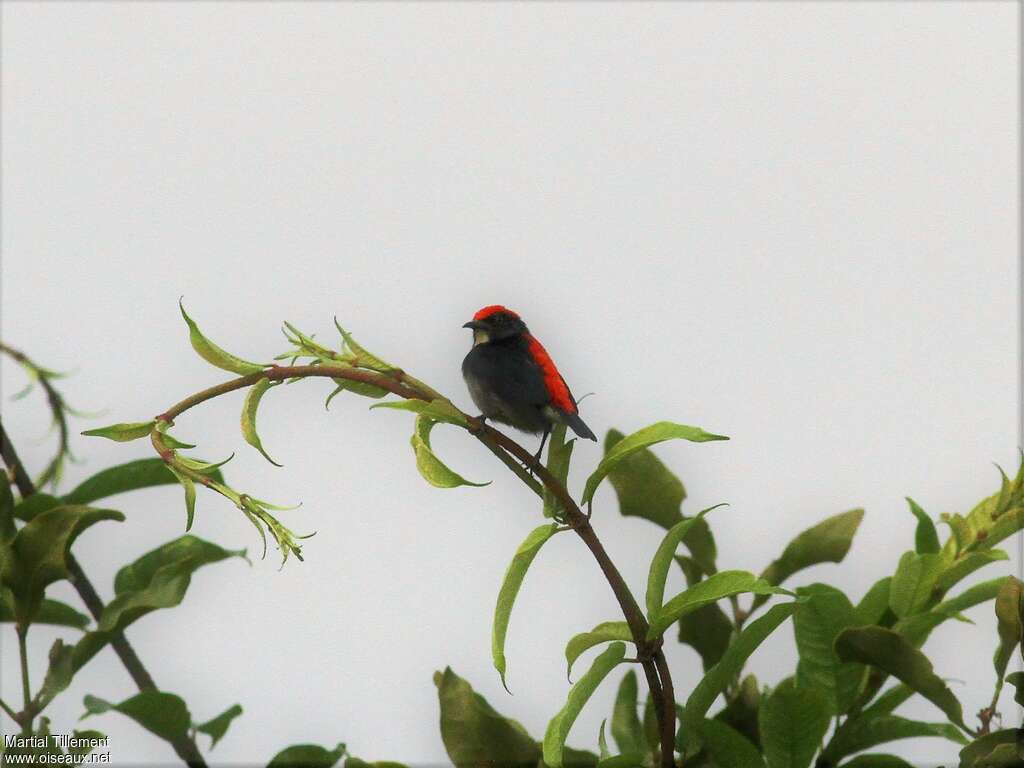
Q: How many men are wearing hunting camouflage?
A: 0